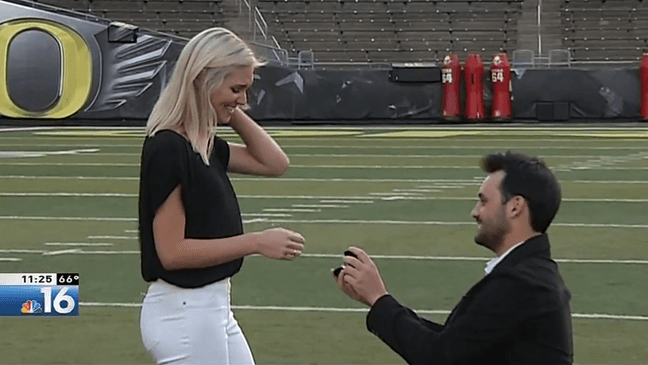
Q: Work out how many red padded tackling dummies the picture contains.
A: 4